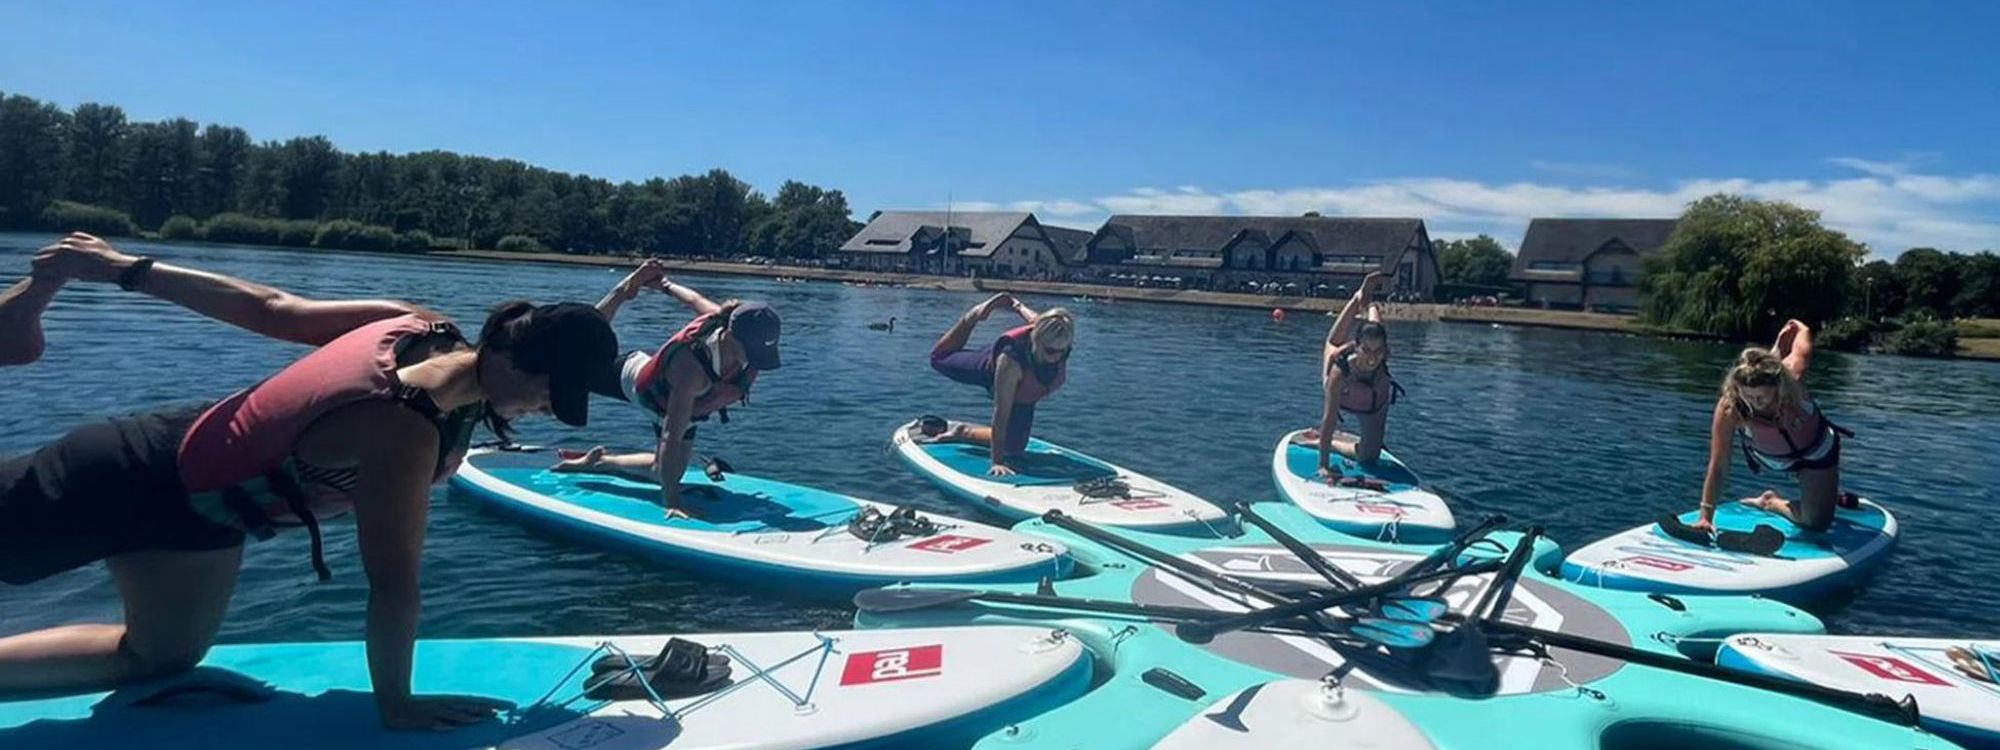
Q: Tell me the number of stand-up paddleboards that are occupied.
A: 5